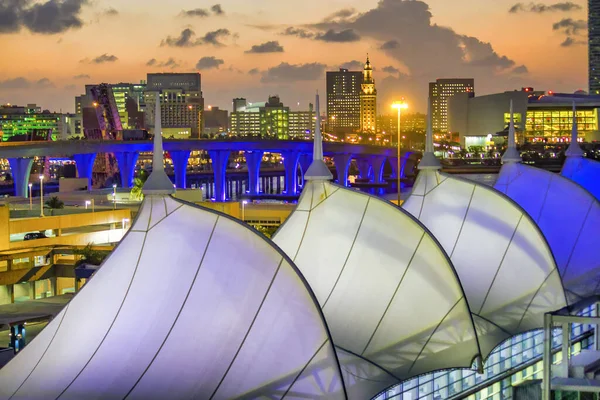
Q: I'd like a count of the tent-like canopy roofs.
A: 5